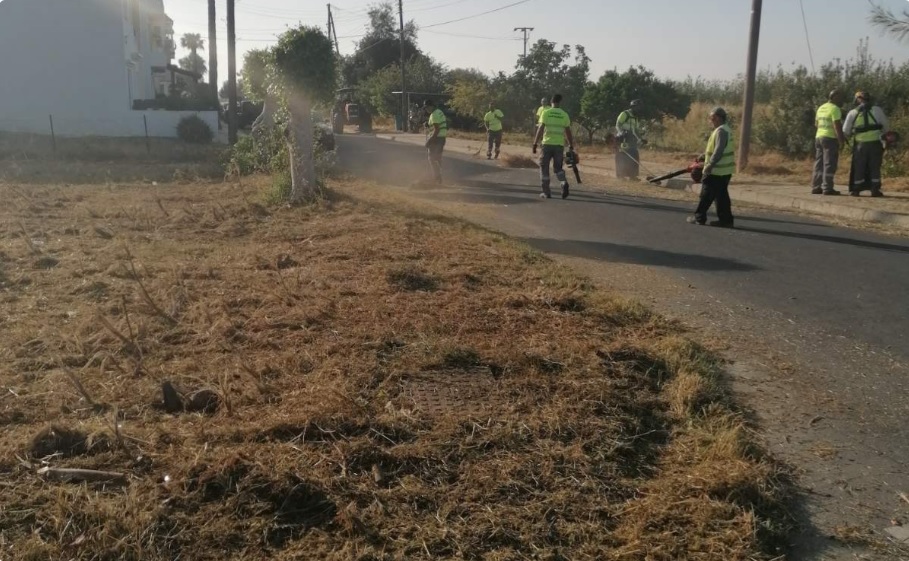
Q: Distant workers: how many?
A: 8